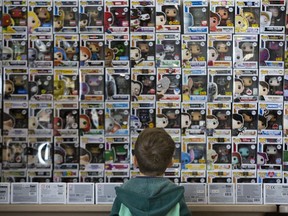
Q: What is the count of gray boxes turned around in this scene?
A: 9